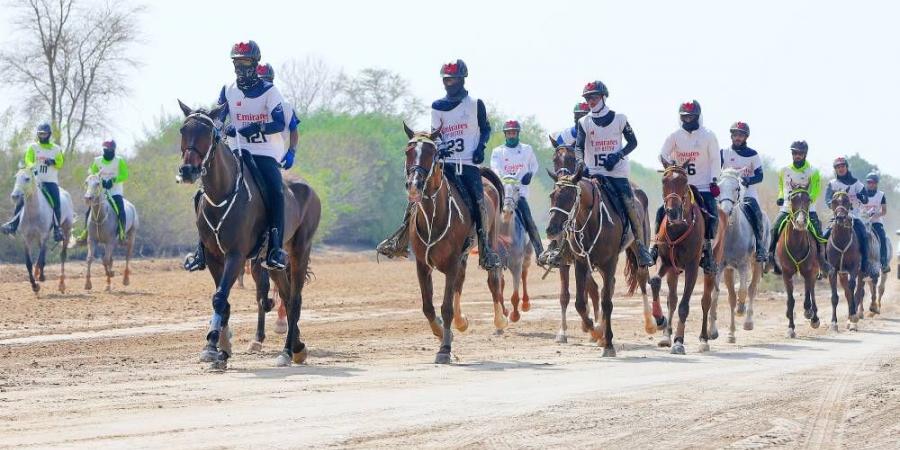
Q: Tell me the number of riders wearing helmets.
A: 13